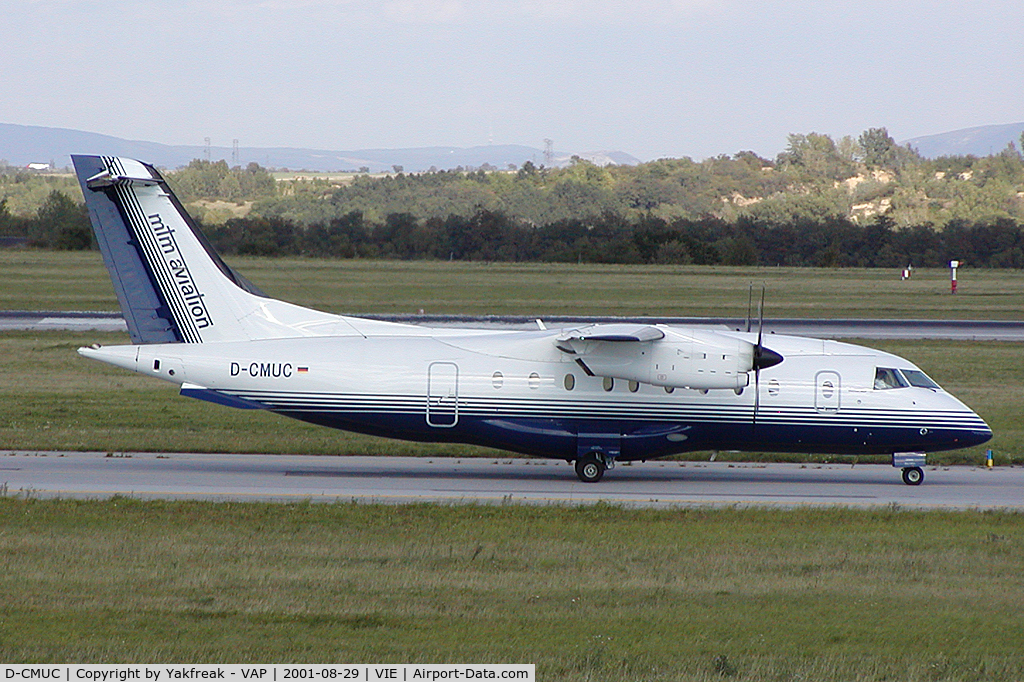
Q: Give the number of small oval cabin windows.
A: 10